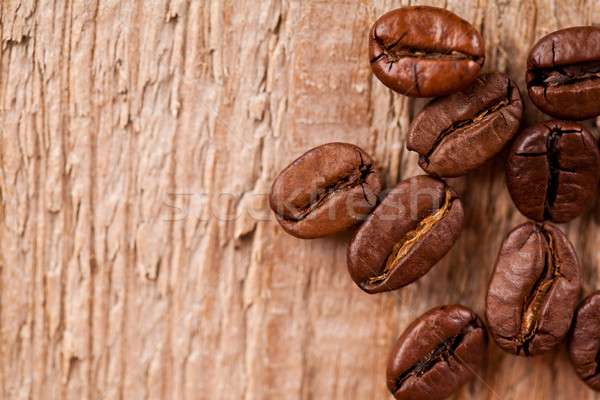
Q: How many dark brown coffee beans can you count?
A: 9